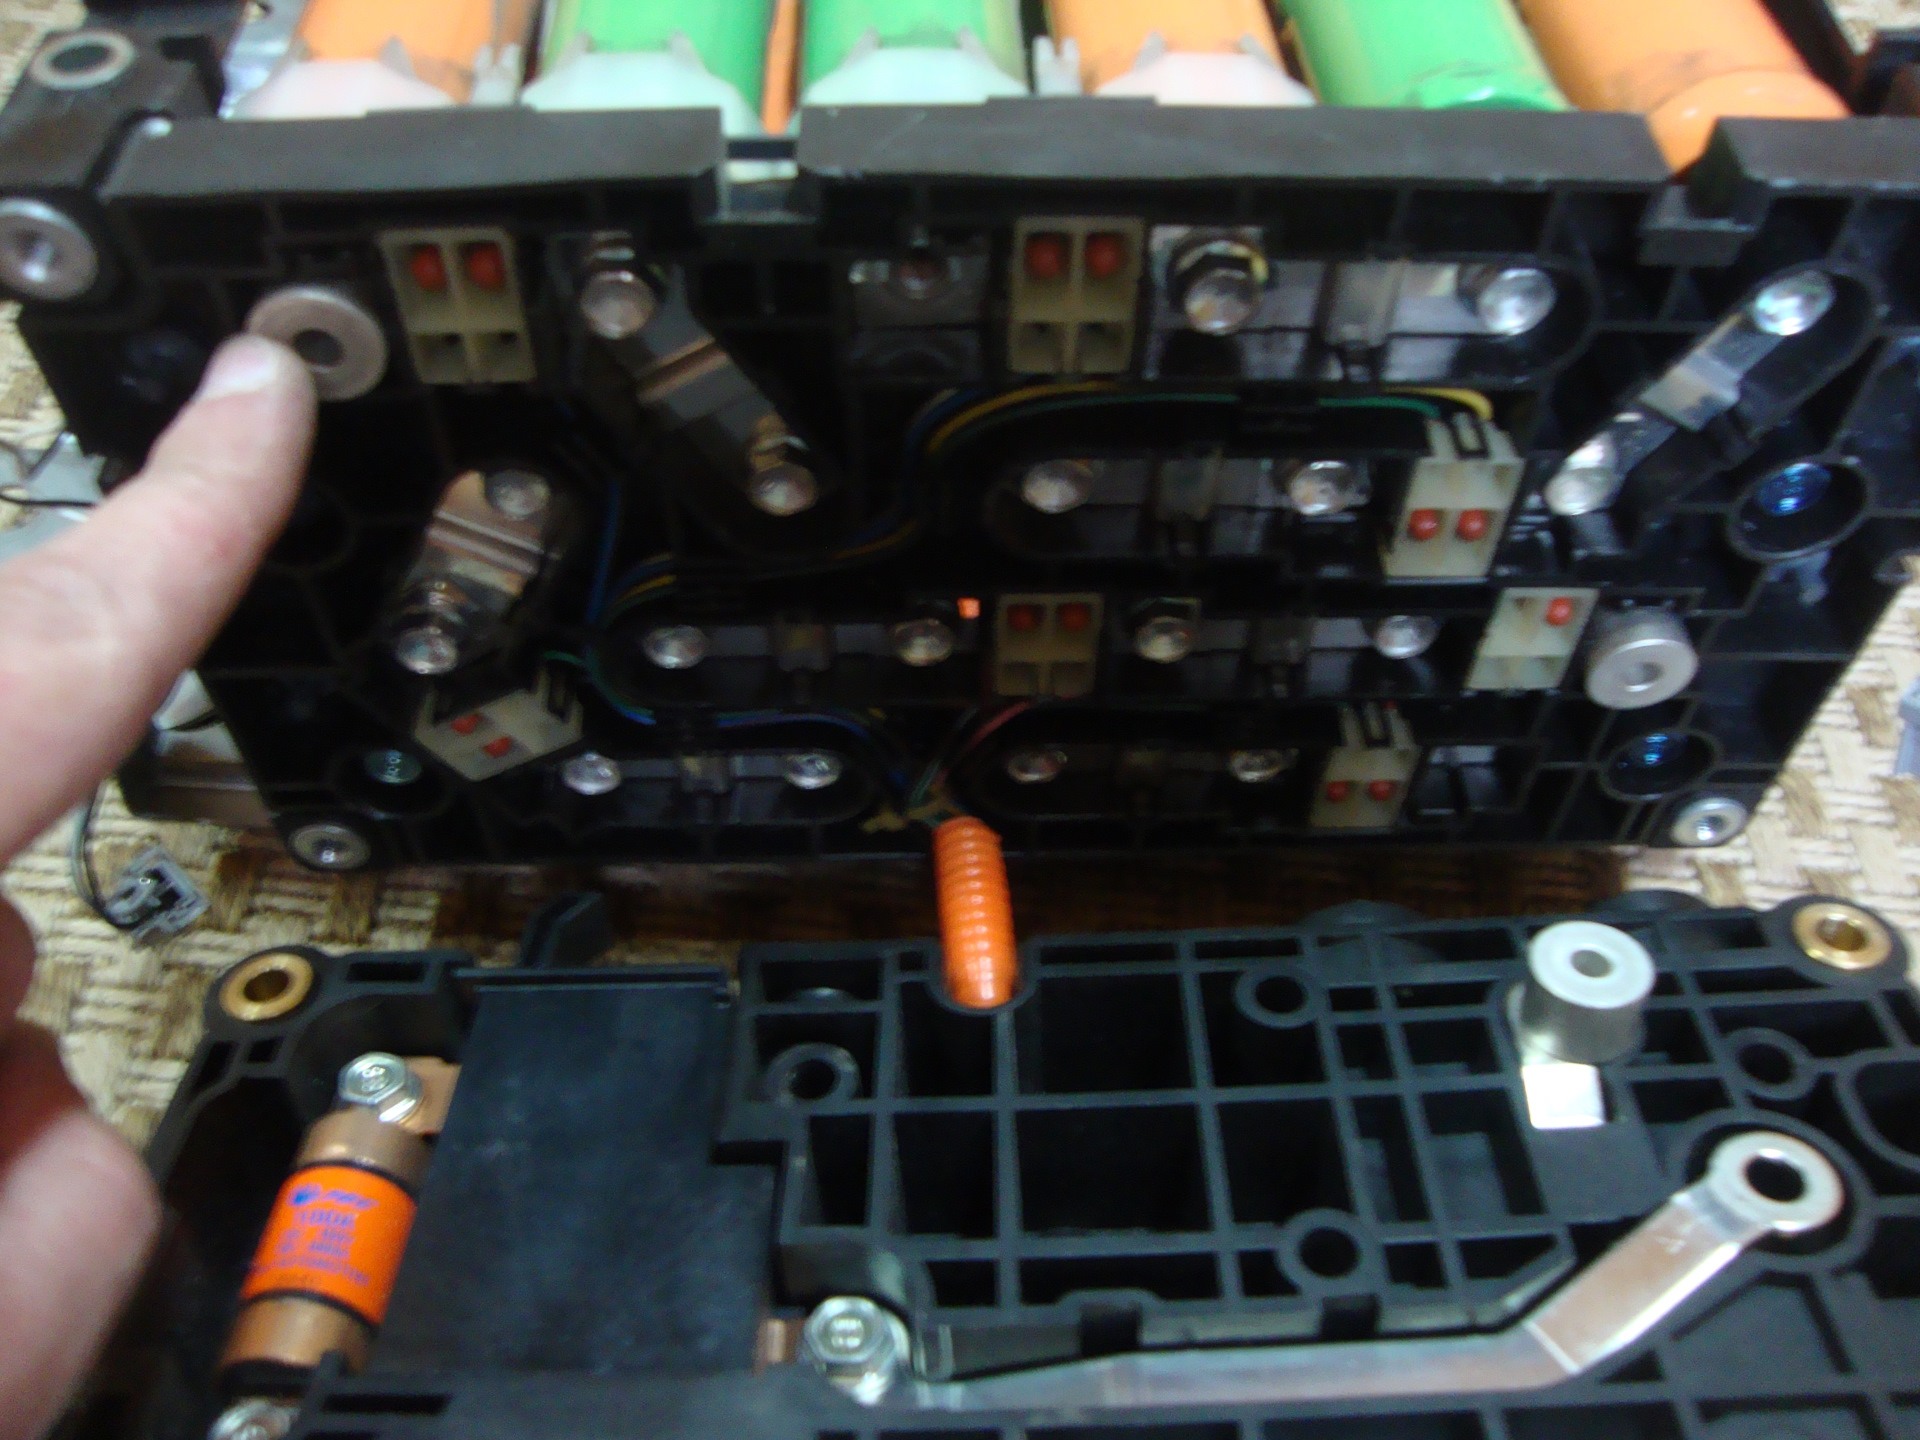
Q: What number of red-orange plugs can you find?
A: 13